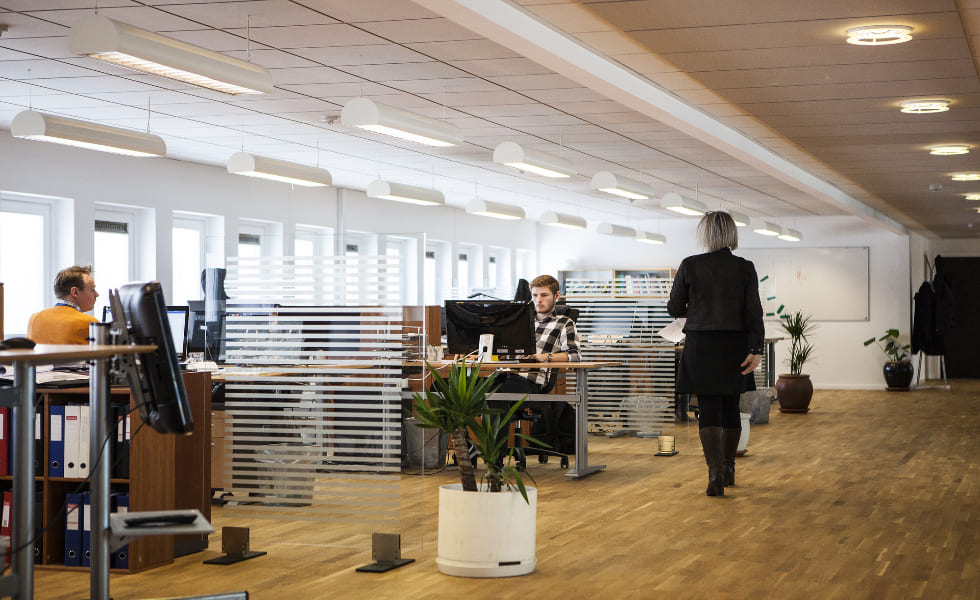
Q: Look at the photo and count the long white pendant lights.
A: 15